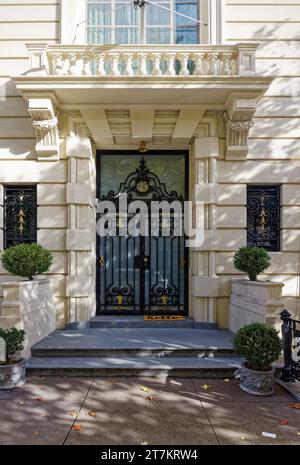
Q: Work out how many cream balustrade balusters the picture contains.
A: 13